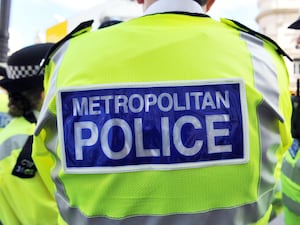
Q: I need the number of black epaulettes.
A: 3